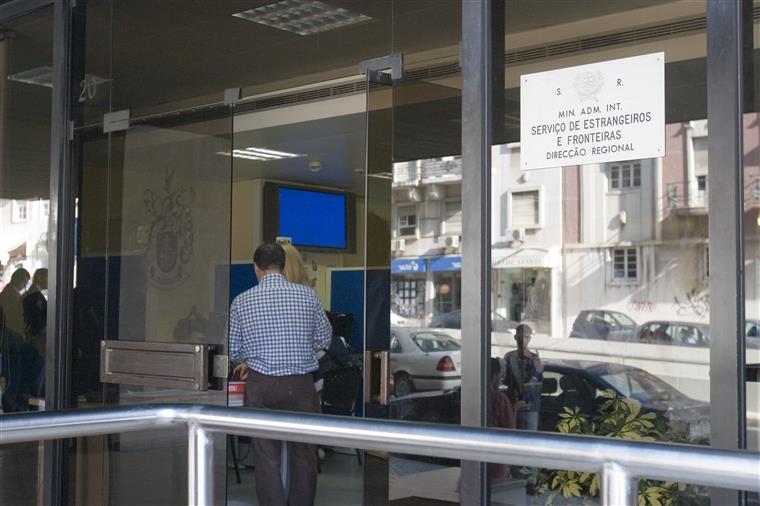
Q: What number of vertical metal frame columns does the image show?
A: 3